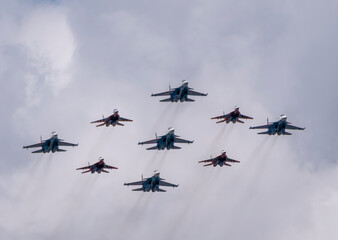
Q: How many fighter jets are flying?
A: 9